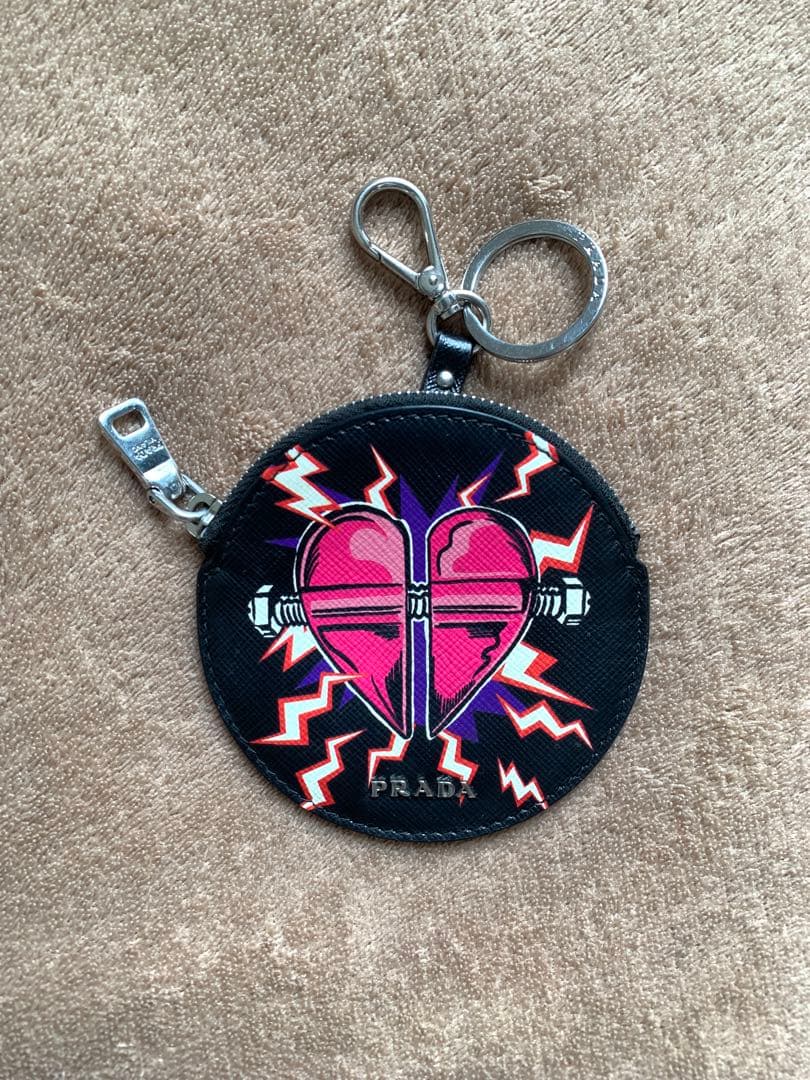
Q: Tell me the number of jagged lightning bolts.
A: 13